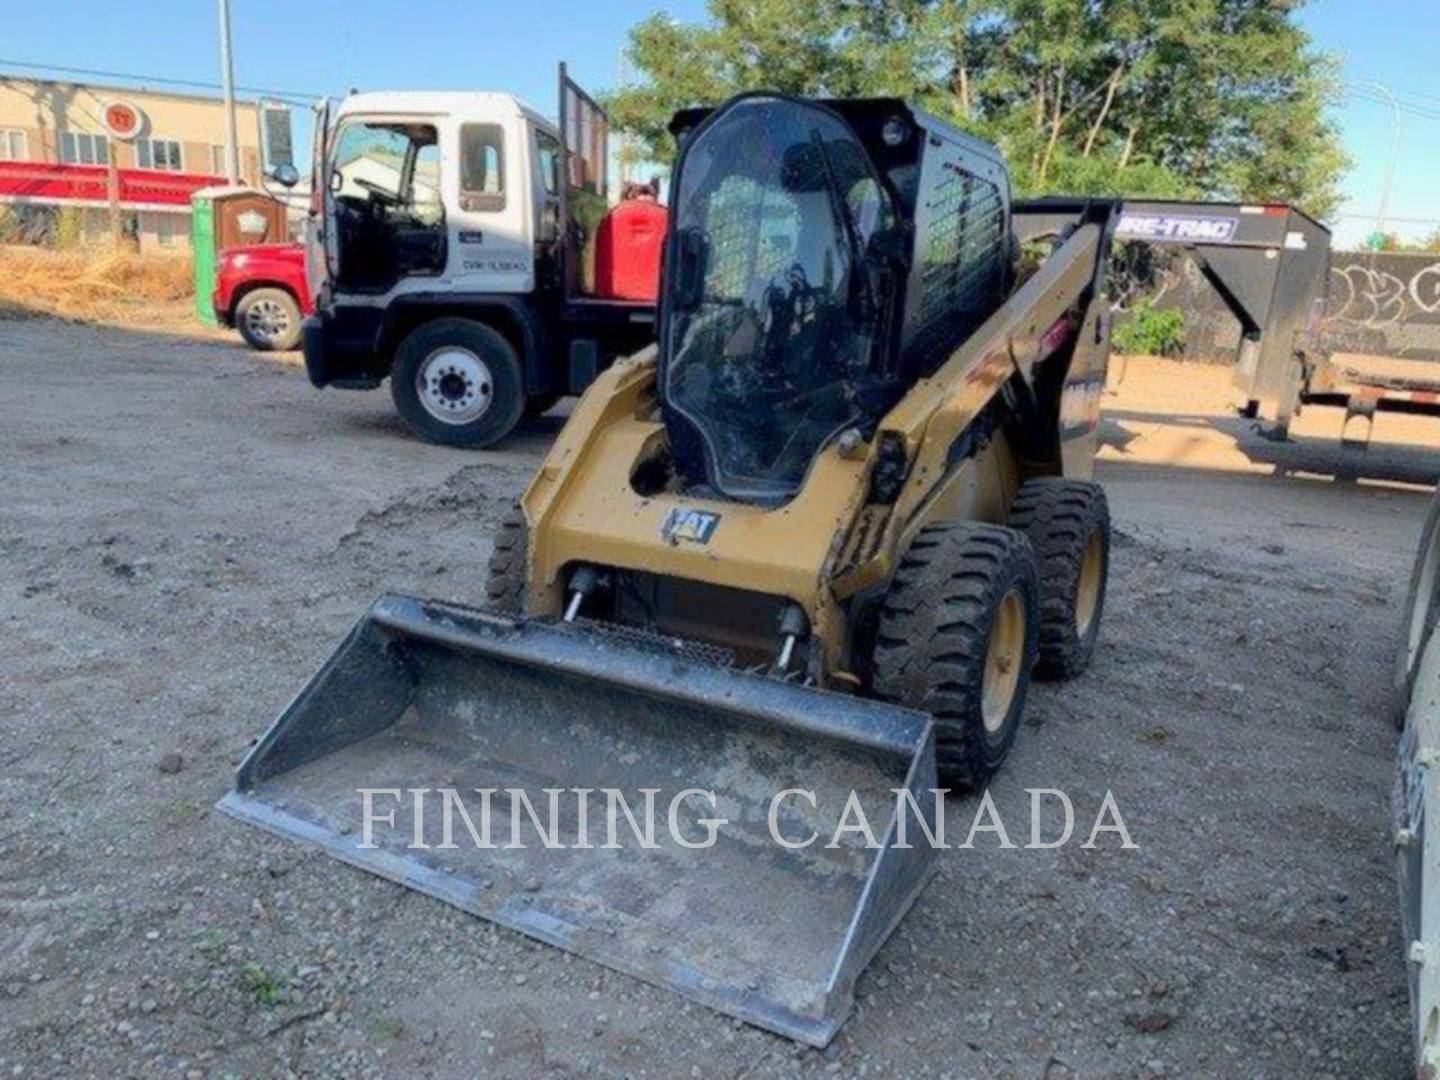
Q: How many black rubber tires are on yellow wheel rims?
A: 2